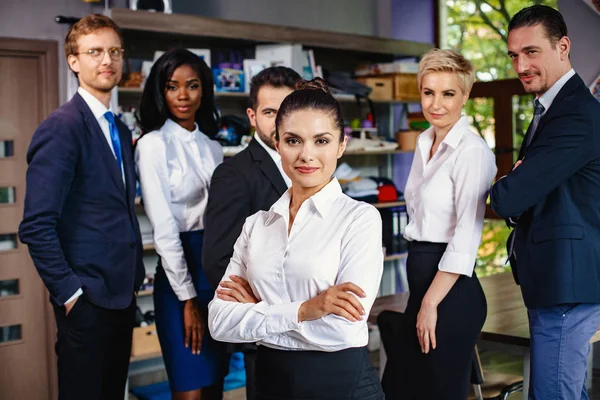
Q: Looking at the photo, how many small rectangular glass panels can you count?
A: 5